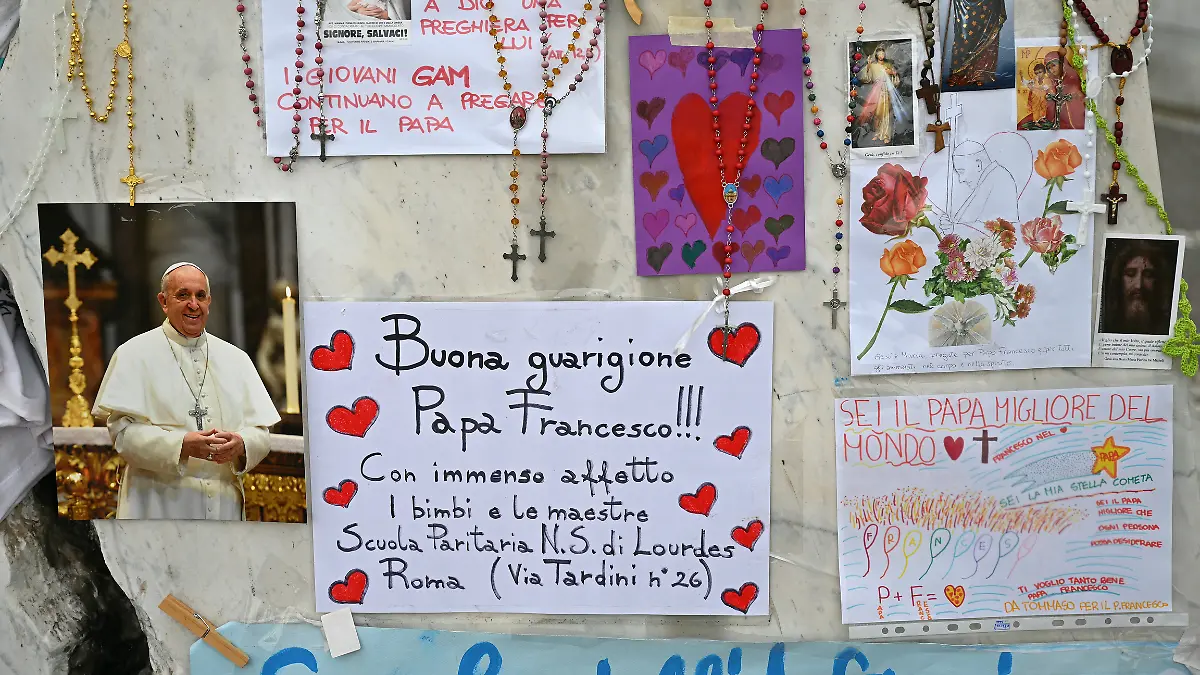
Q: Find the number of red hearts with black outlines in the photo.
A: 9